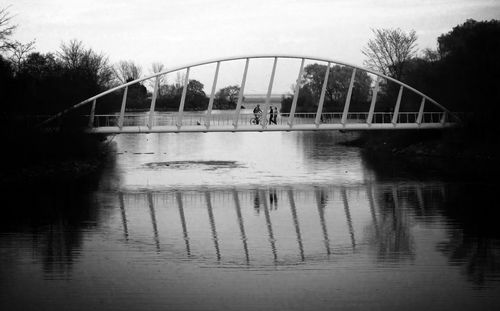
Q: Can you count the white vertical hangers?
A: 14